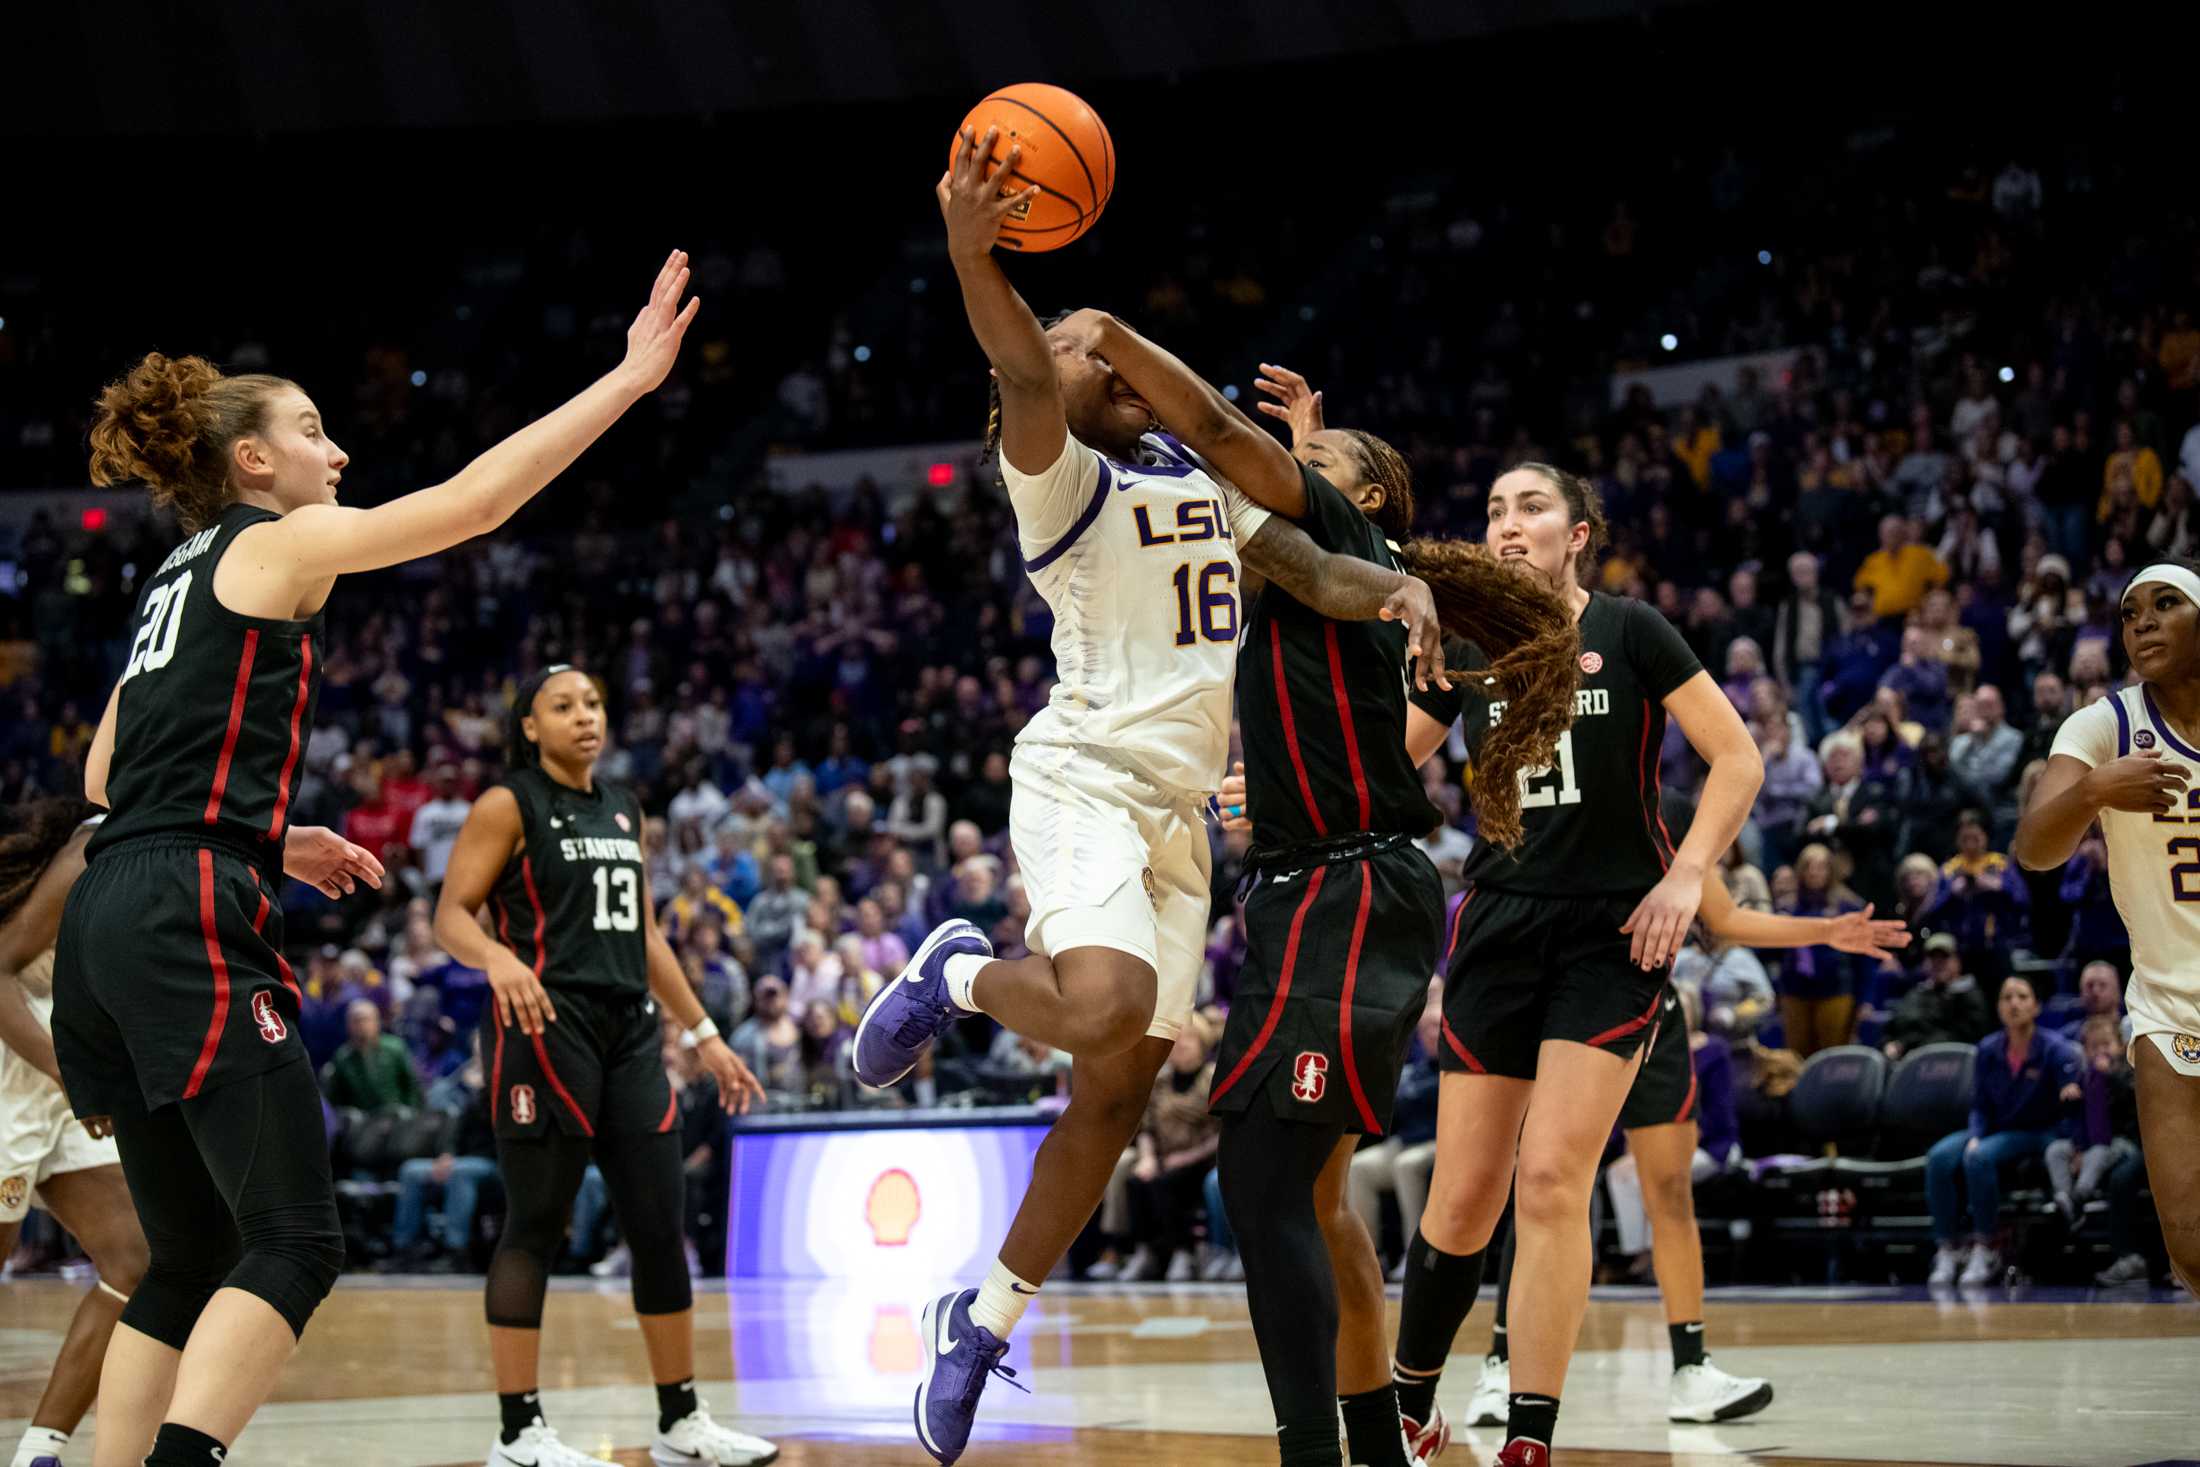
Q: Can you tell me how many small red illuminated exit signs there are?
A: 2